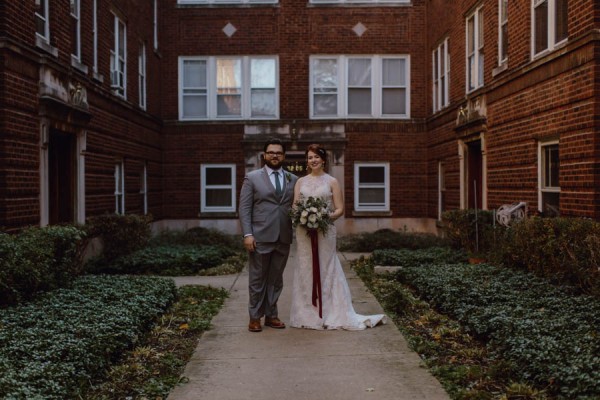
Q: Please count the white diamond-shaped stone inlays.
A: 2